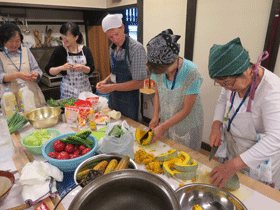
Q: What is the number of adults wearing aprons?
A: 5